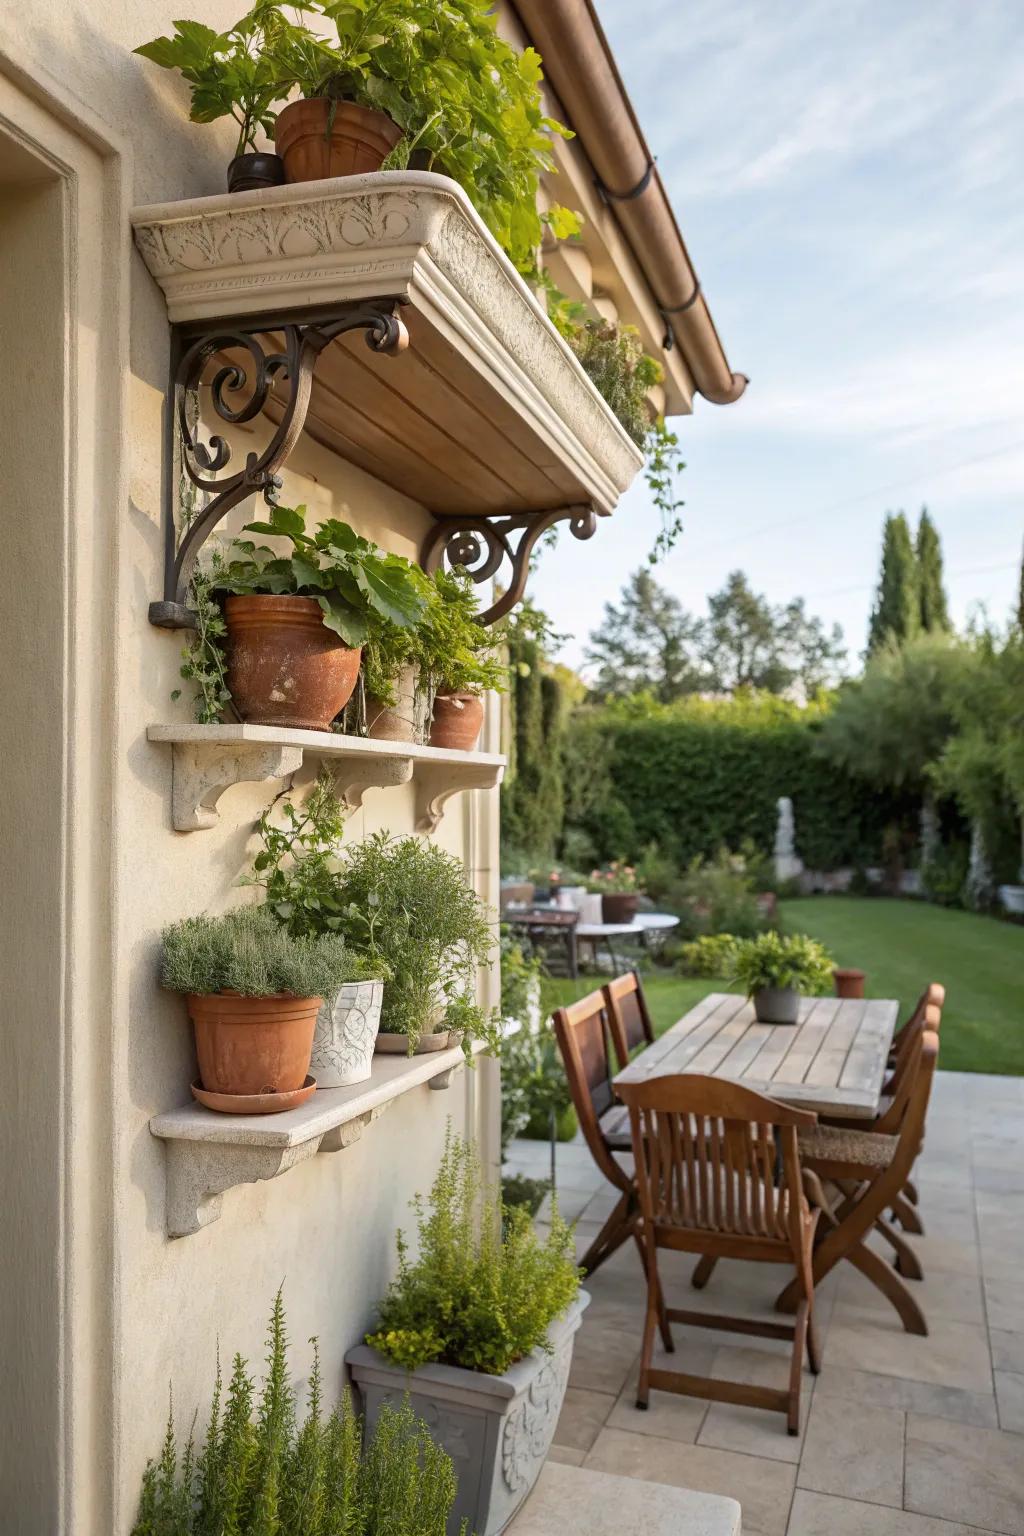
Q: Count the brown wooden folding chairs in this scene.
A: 6